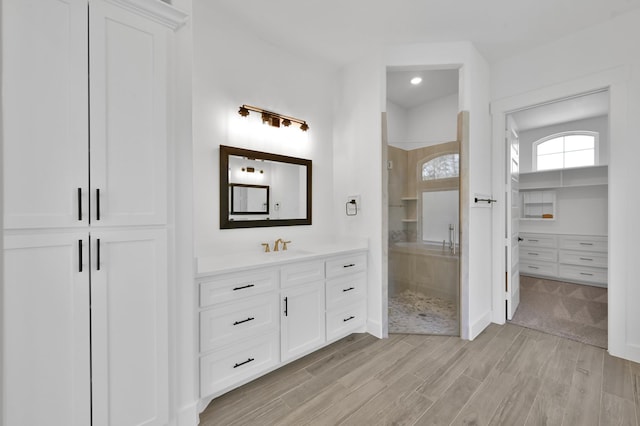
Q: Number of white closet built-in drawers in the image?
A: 6